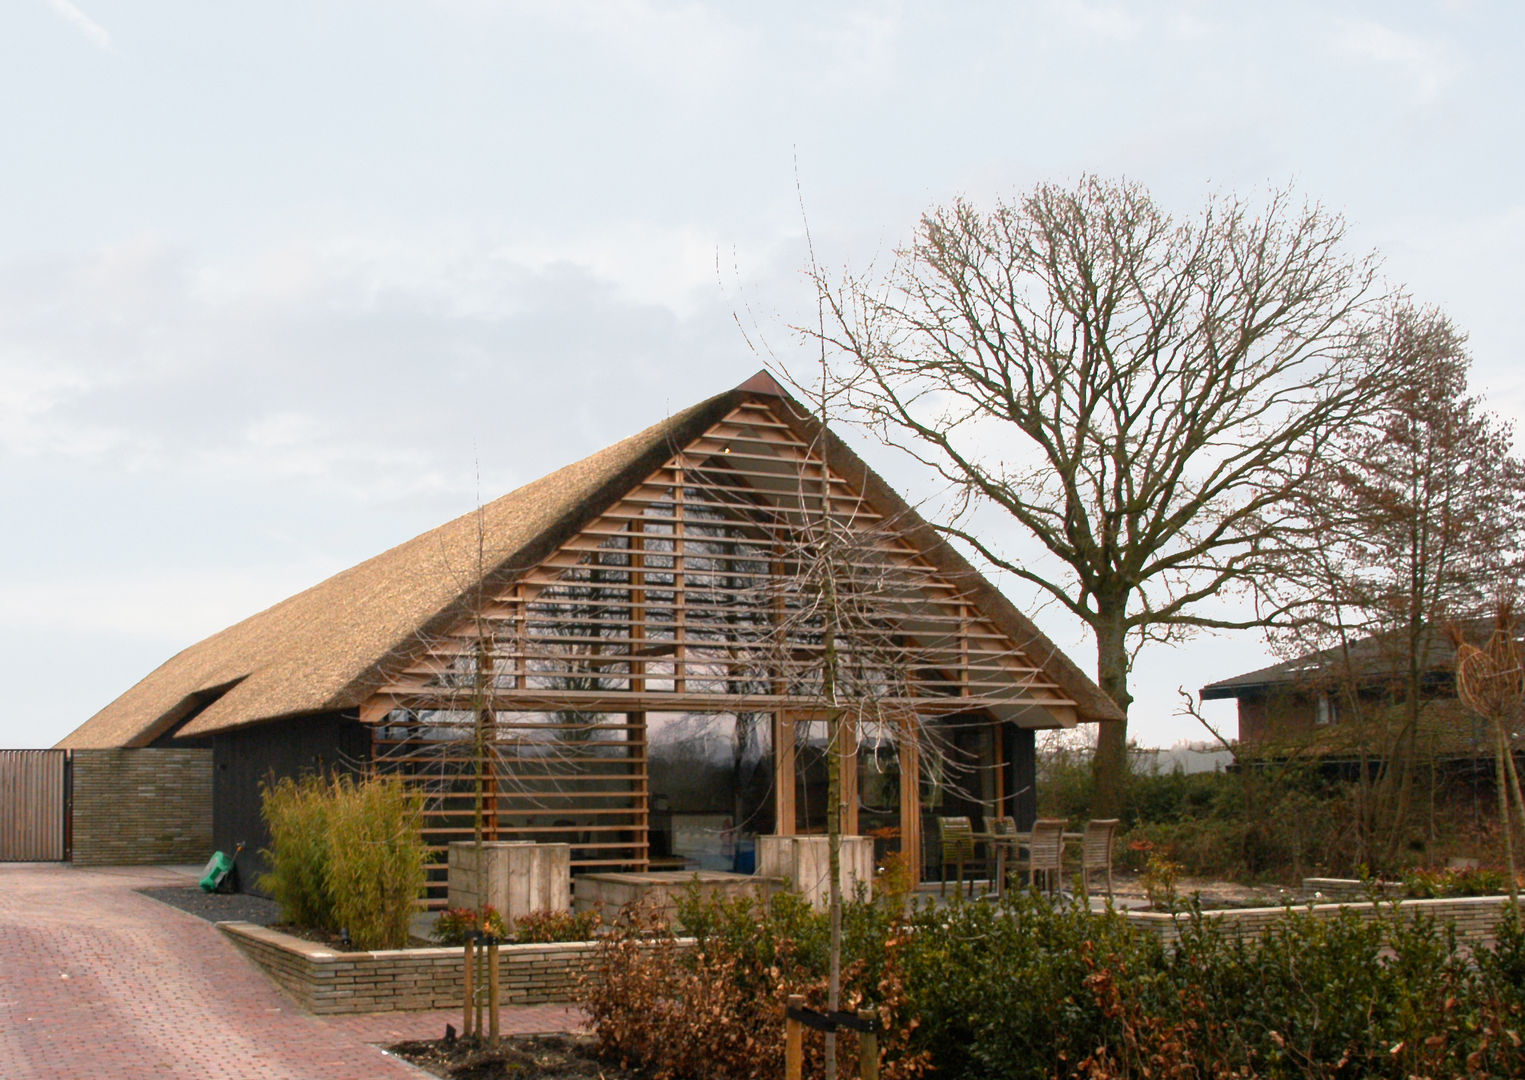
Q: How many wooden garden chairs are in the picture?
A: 4